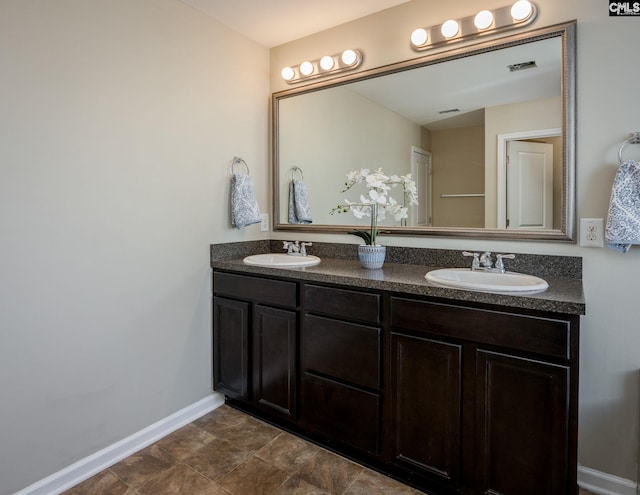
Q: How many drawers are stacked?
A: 3